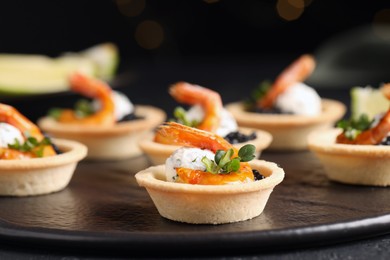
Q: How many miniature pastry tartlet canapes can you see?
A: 6